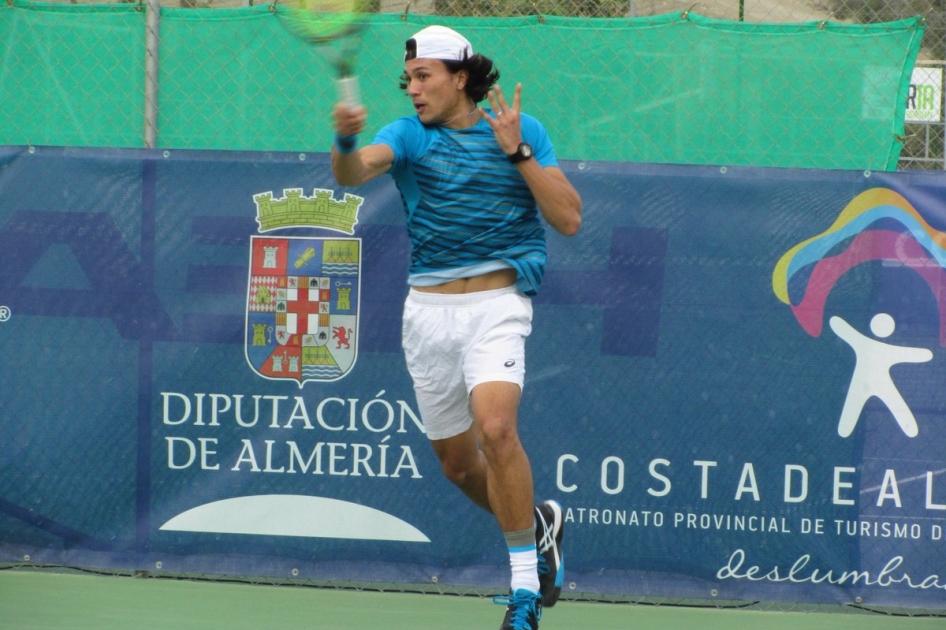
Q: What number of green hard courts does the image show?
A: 1